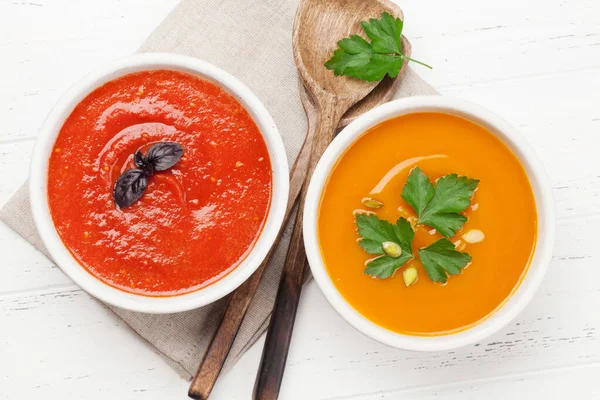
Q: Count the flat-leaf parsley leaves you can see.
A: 4